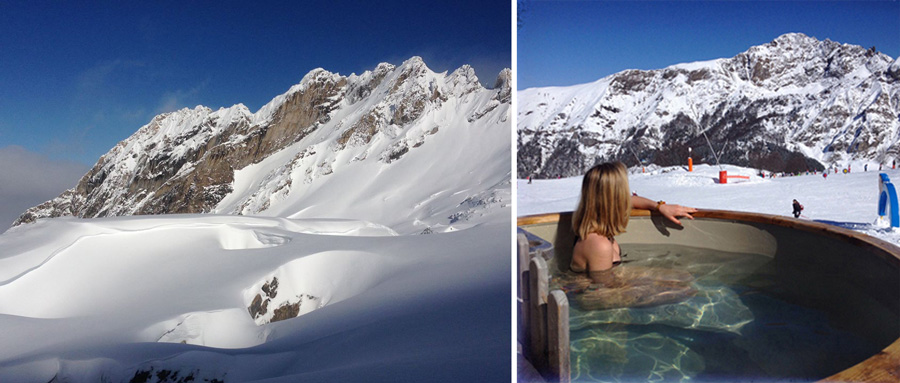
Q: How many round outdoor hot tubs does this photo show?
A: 1